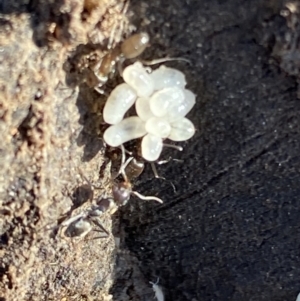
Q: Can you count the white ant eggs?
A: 10